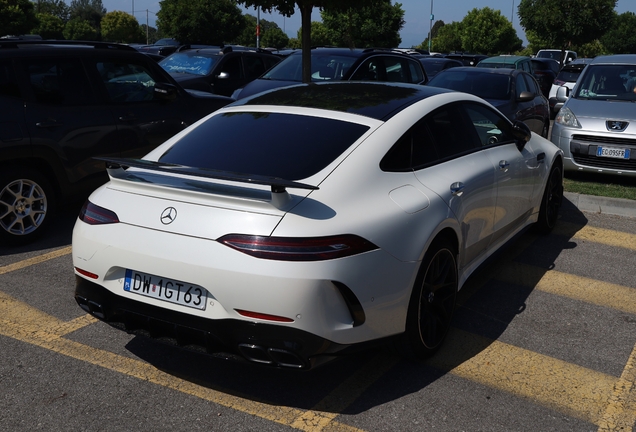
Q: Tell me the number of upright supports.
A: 2